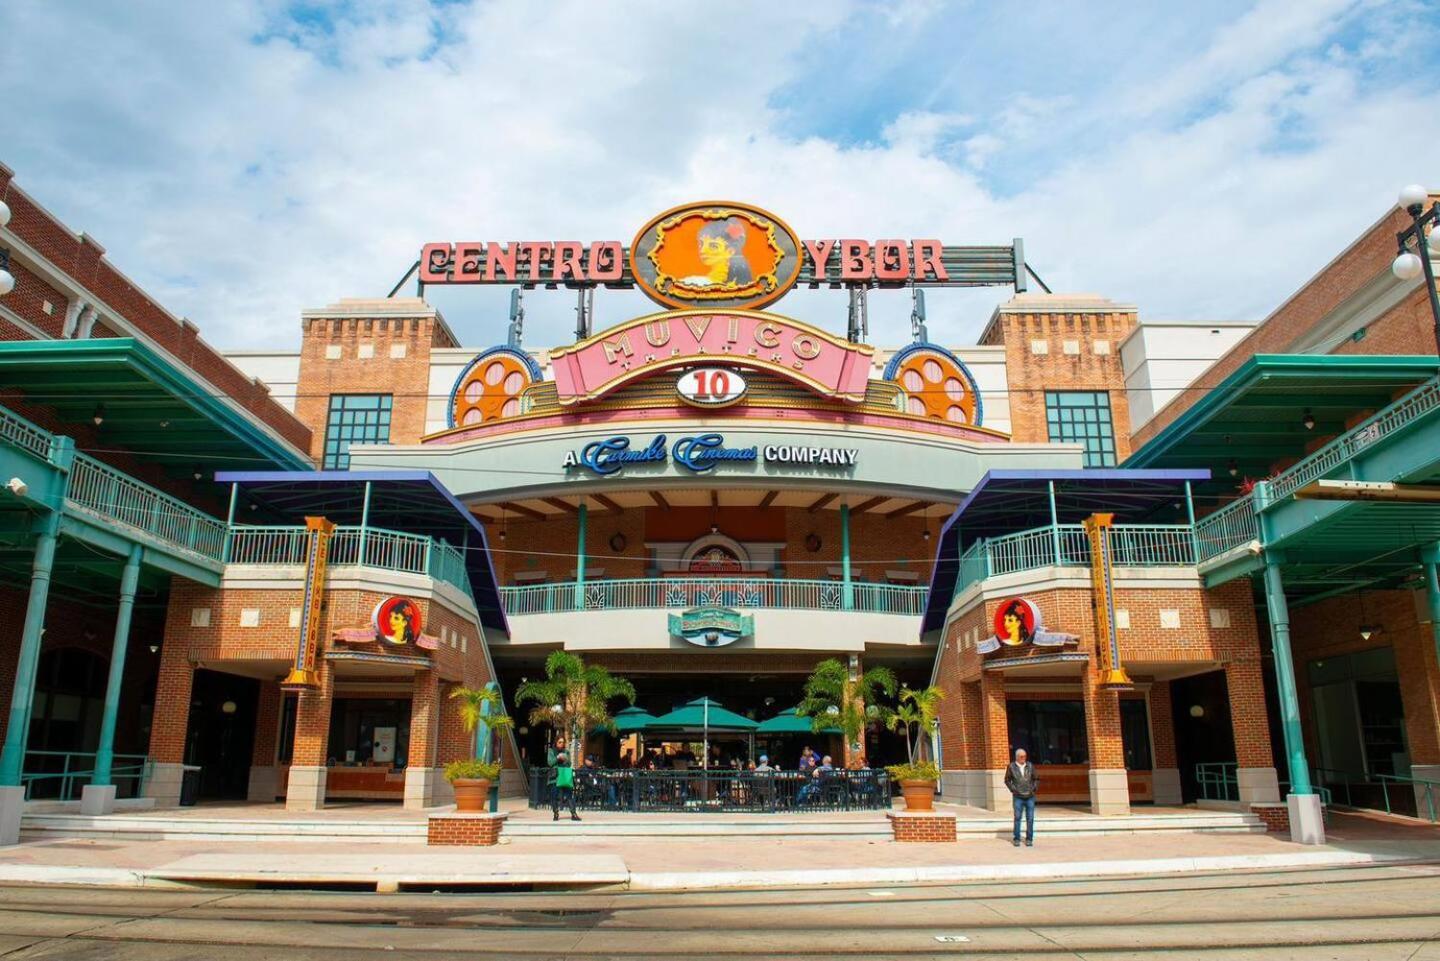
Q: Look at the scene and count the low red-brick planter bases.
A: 2